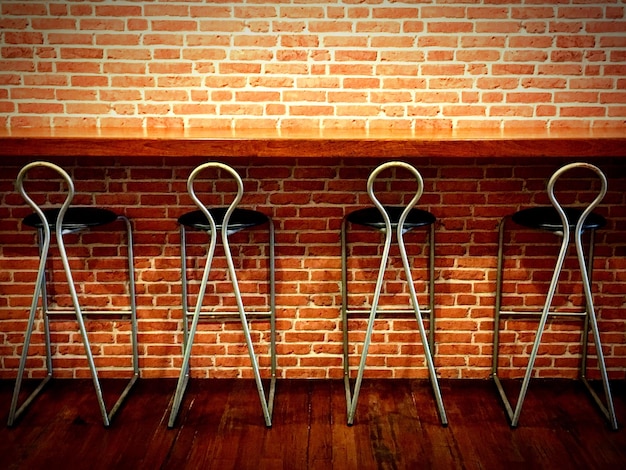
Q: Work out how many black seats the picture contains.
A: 4